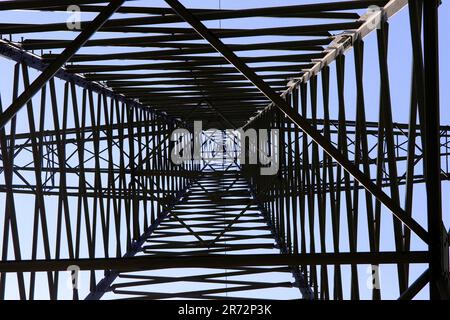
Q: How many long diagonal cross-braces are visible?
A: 2